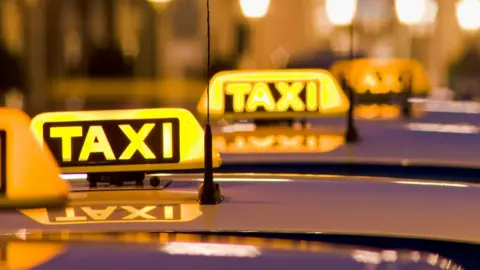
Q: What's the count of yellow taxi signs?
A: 4